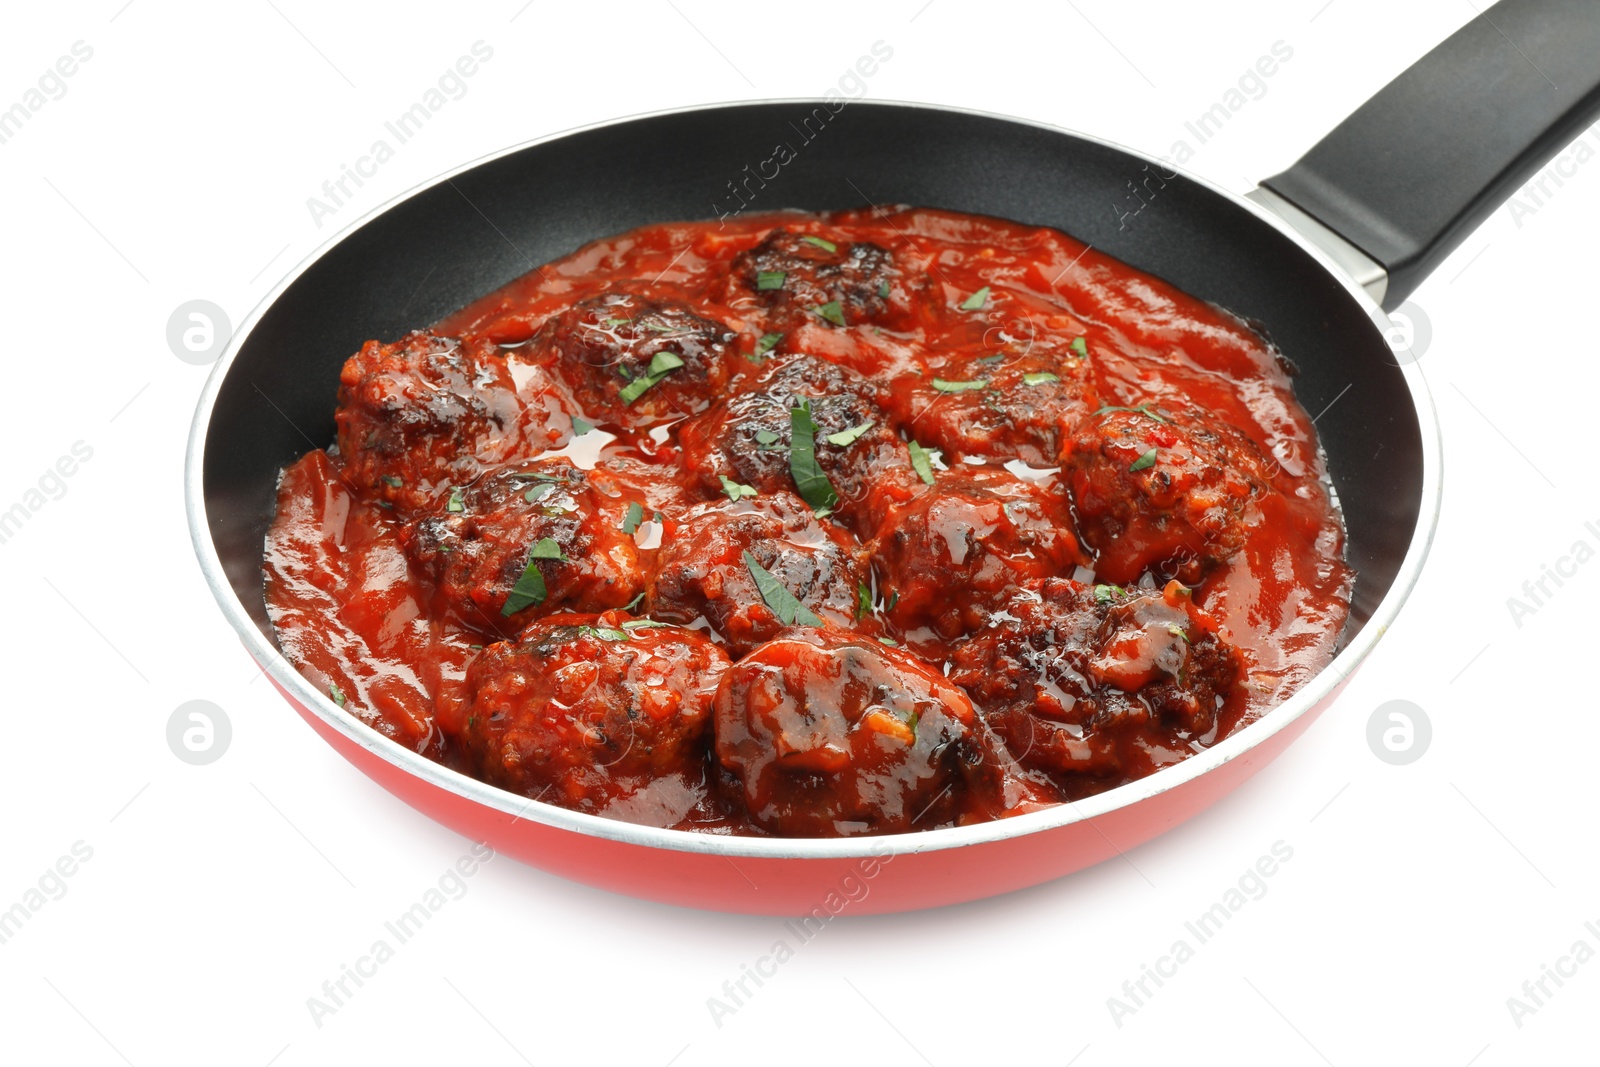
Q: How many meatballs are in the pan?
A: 12